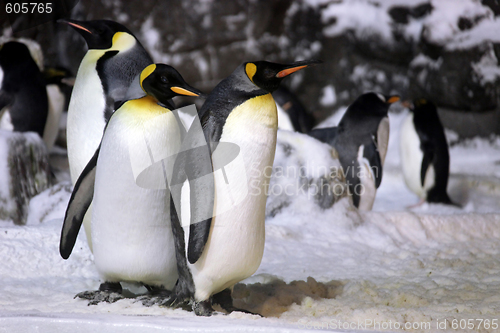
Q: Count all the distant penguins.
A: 5